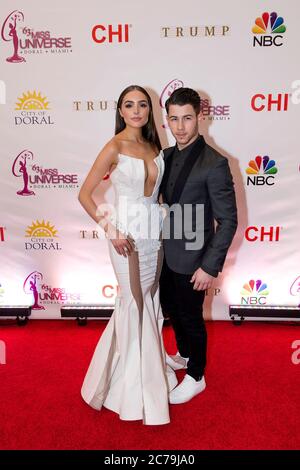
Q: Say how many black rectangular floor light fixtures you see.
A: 3